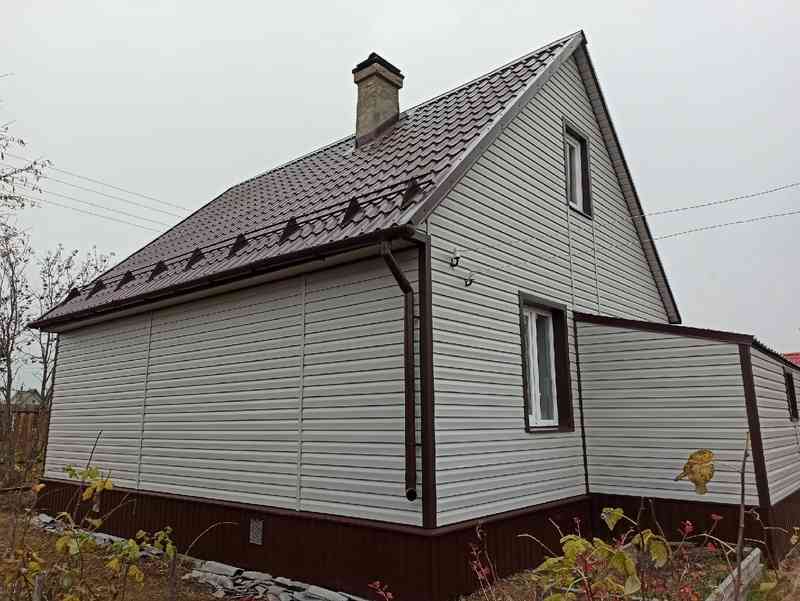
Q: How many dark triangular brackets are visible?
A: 9